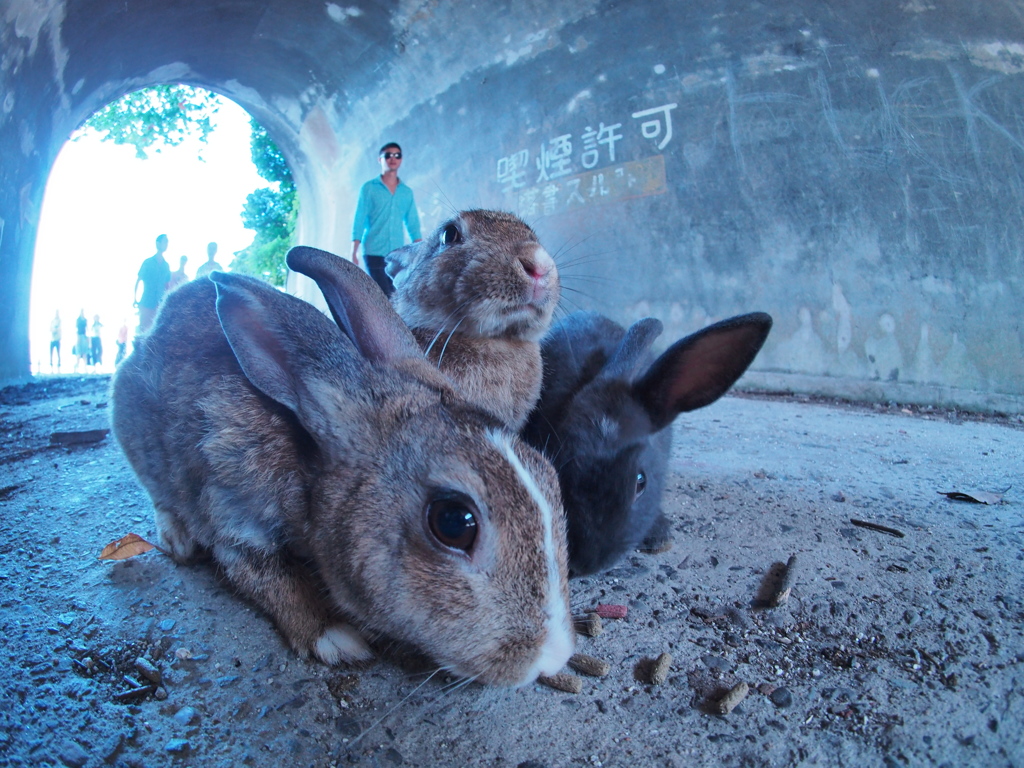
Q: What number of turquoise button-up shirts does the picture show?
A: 1